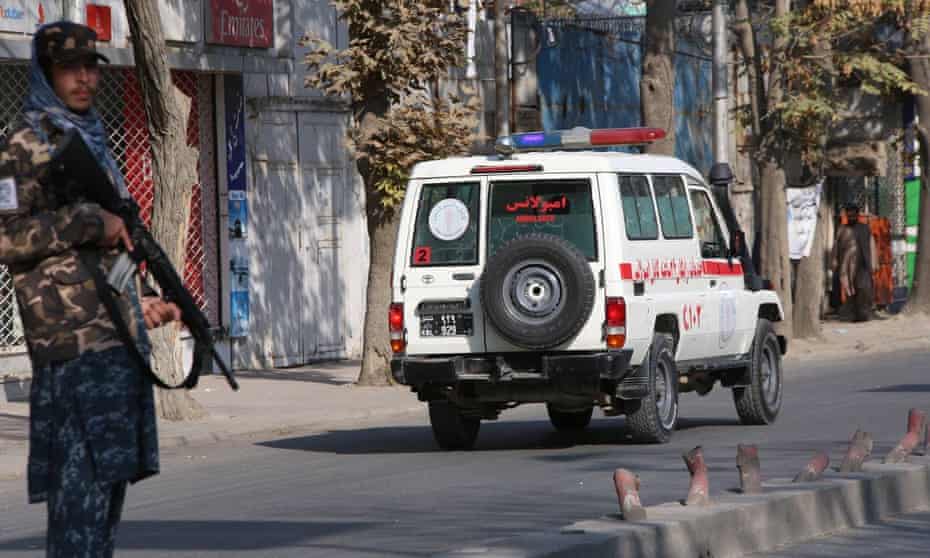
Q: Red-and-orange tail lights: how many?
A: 2